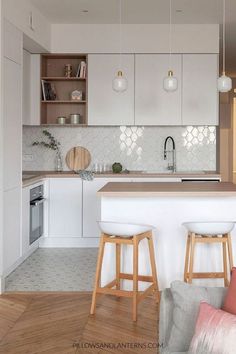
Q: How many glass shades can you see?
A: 3